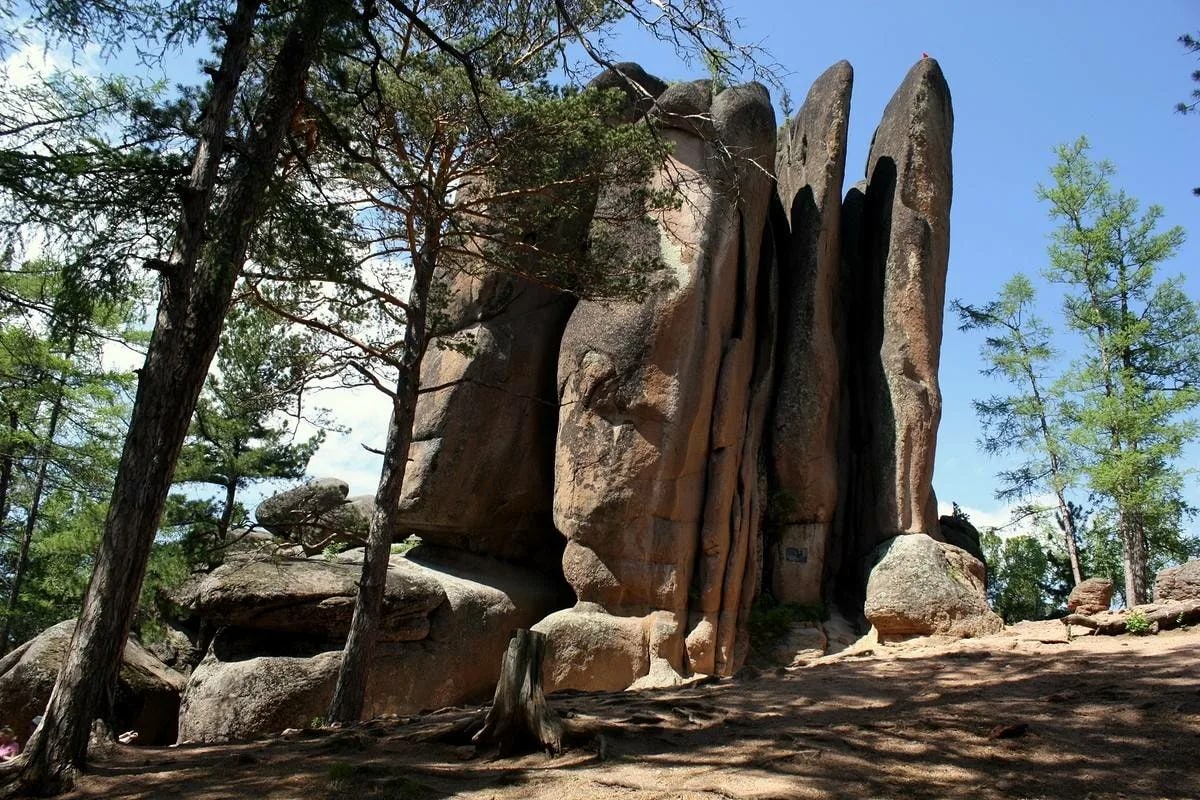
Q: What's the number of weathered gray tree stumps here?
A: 1